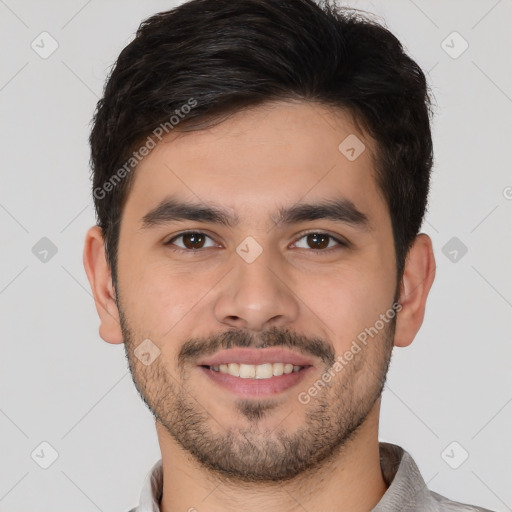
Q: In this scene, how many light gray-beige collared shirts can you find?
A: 1